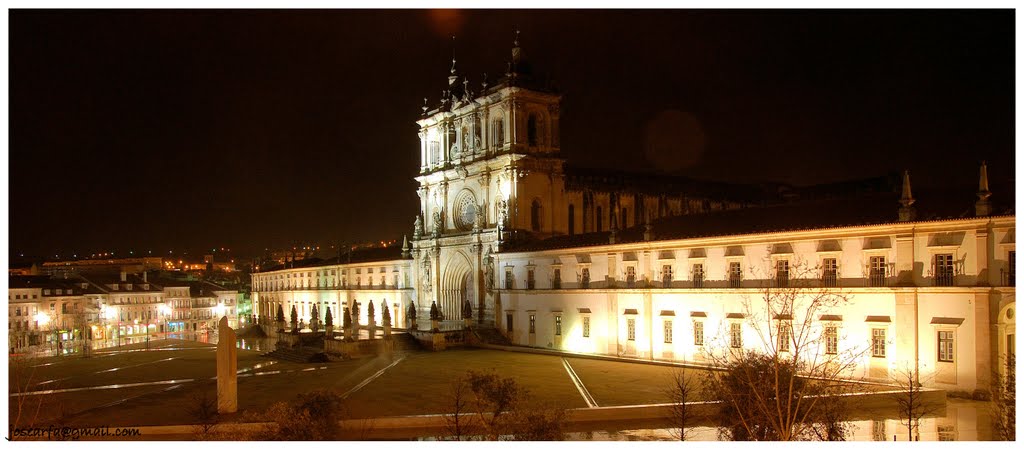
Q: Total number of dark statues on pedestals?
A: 11